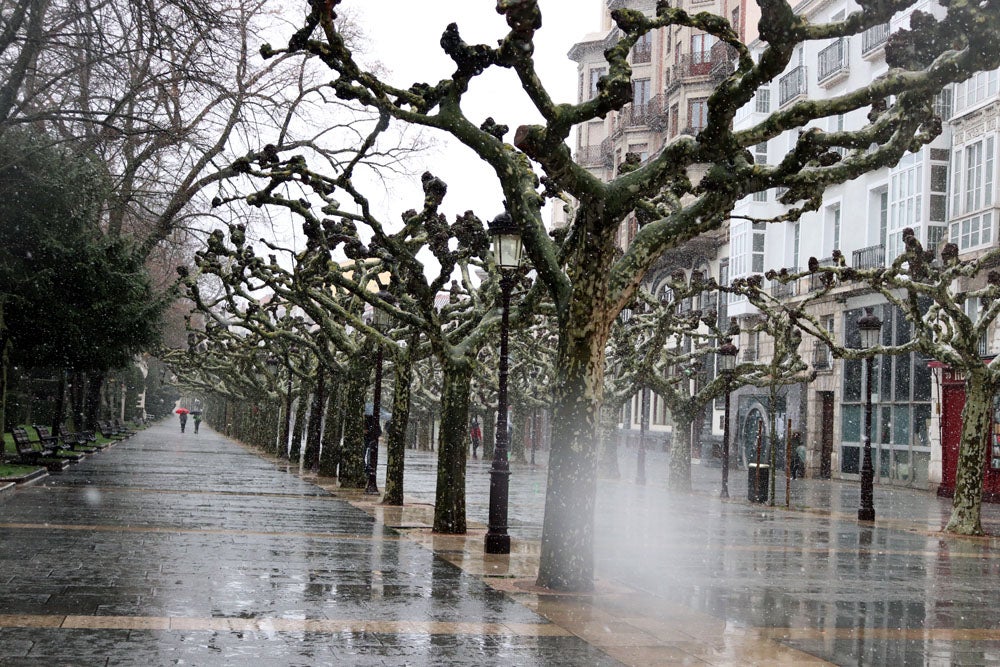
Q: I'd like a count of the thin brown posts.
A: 2